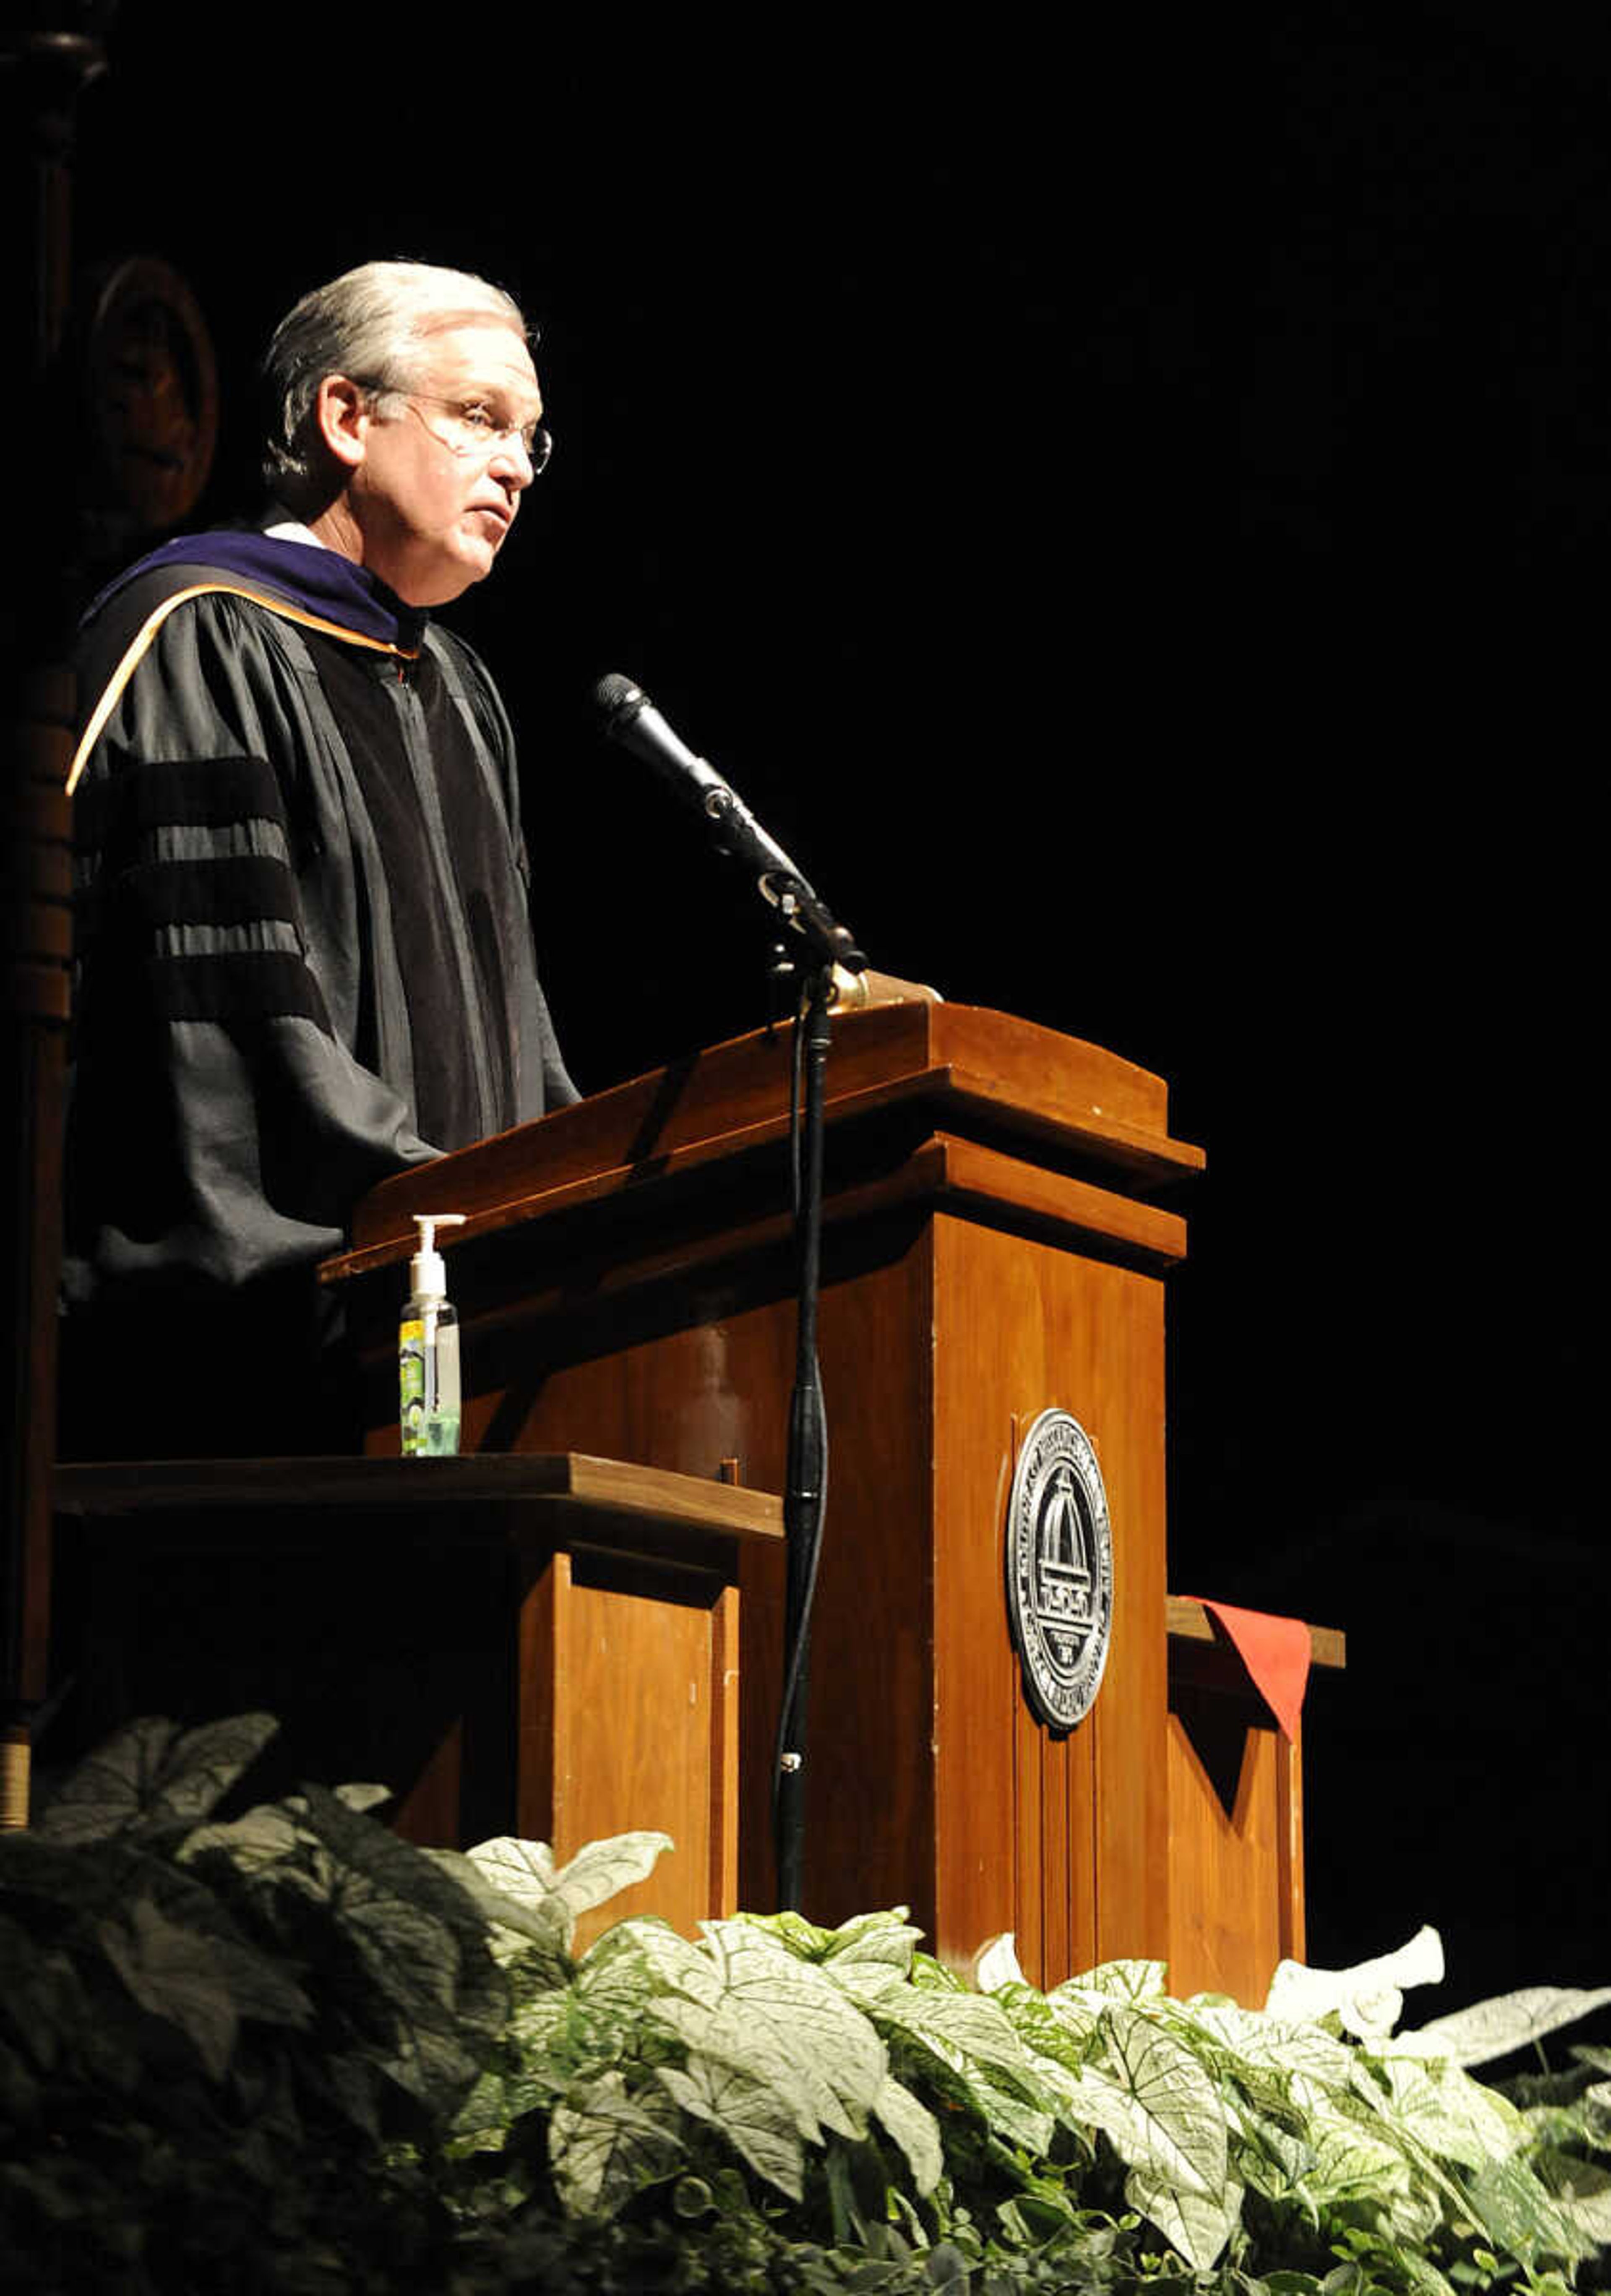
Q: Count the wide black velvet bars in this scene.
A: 3